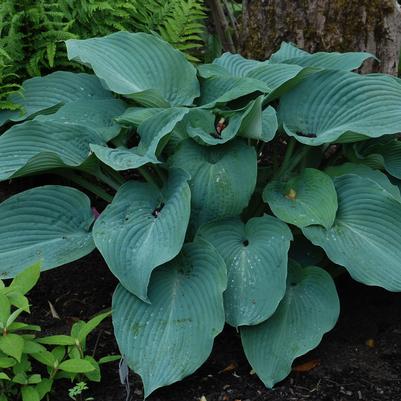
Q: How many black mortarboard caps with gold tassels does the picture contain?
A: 0